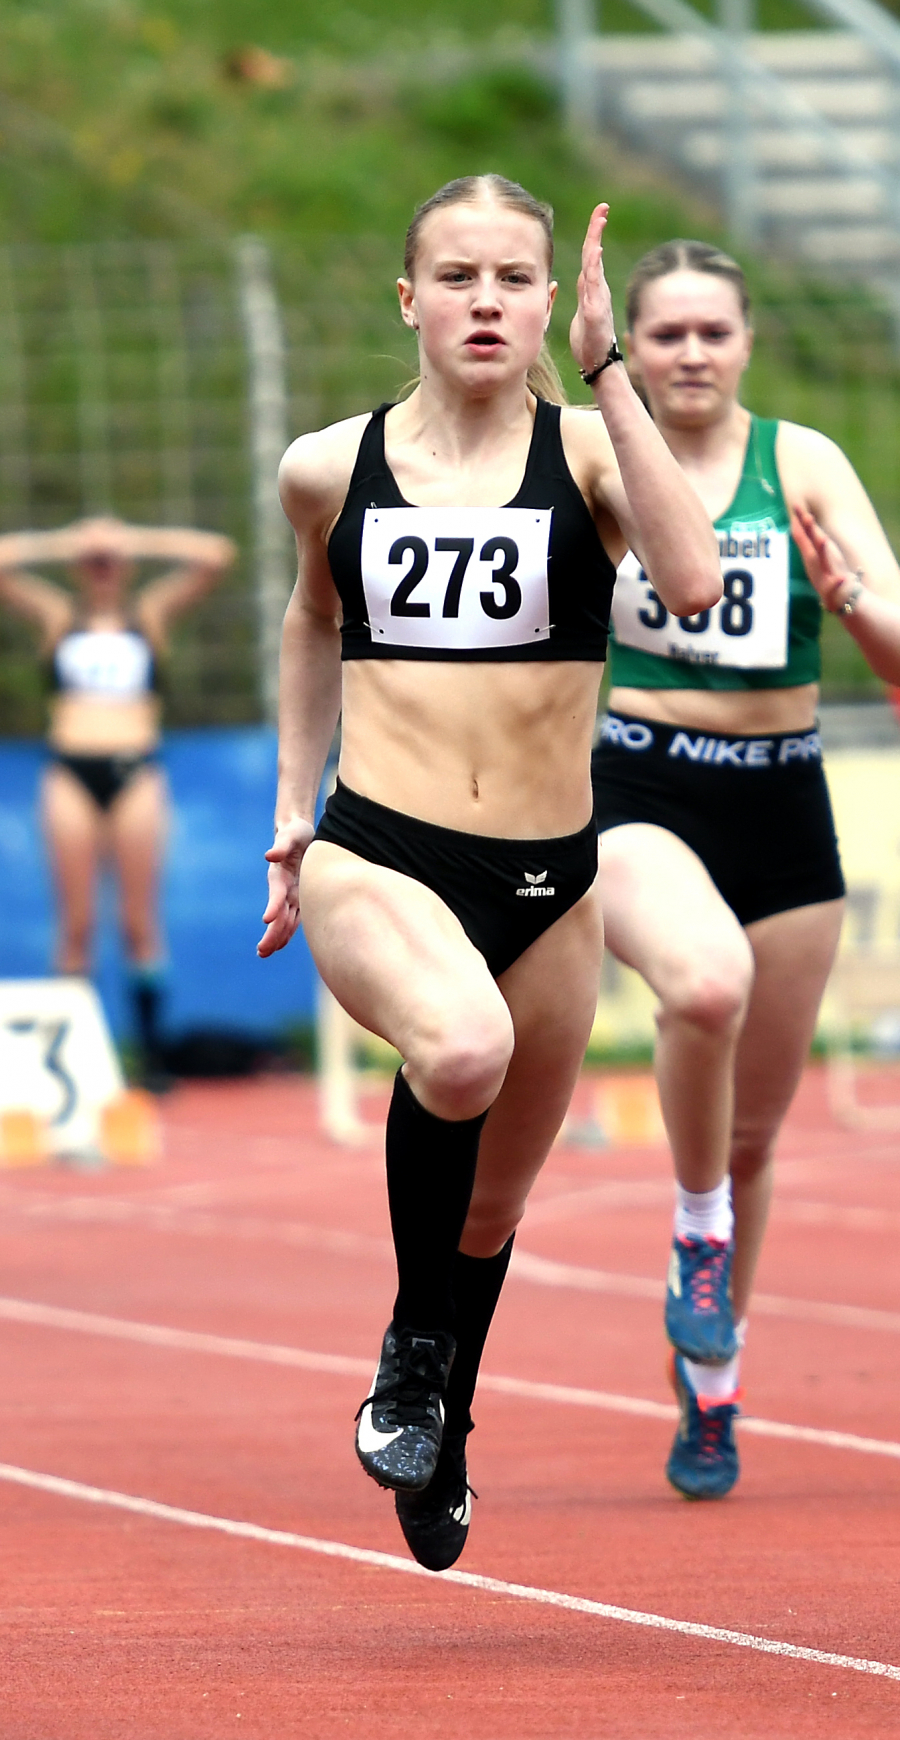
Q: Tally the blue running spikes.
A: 2